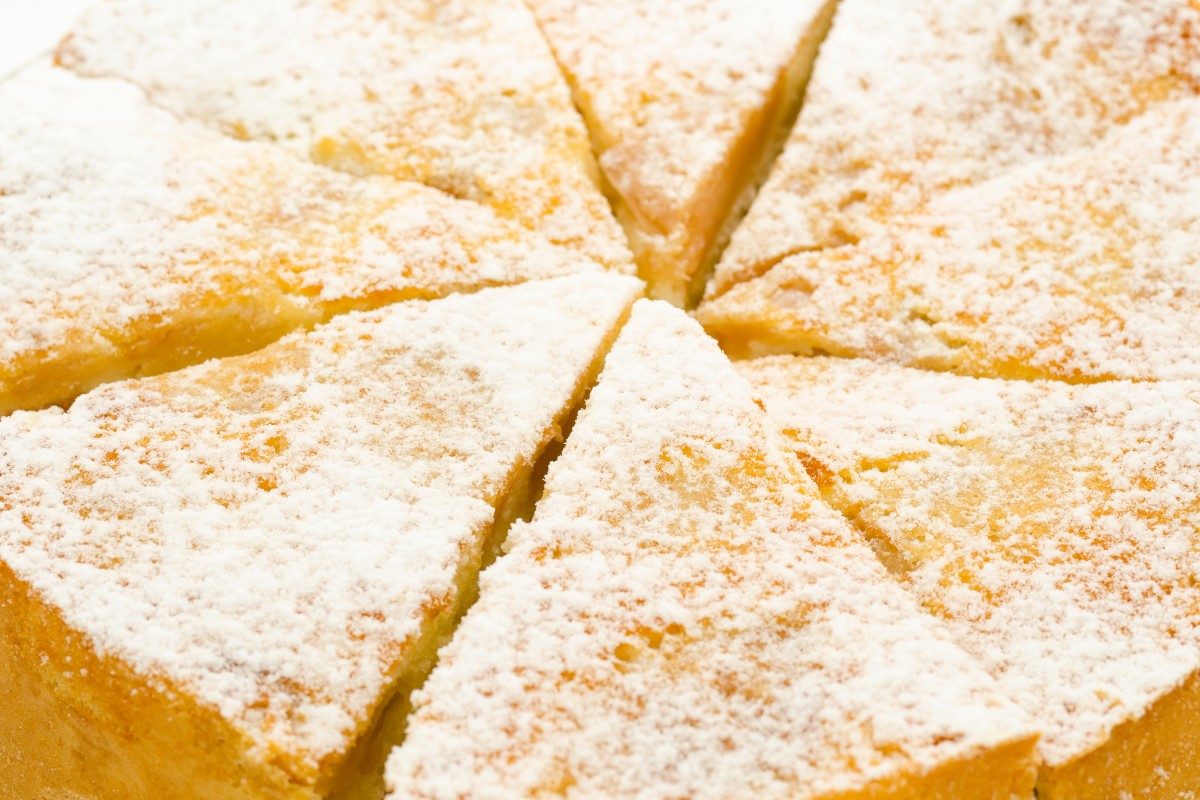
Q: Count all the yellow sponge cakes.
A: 8